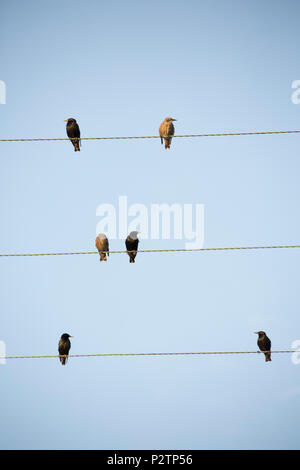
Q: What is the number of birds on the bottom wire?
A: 2